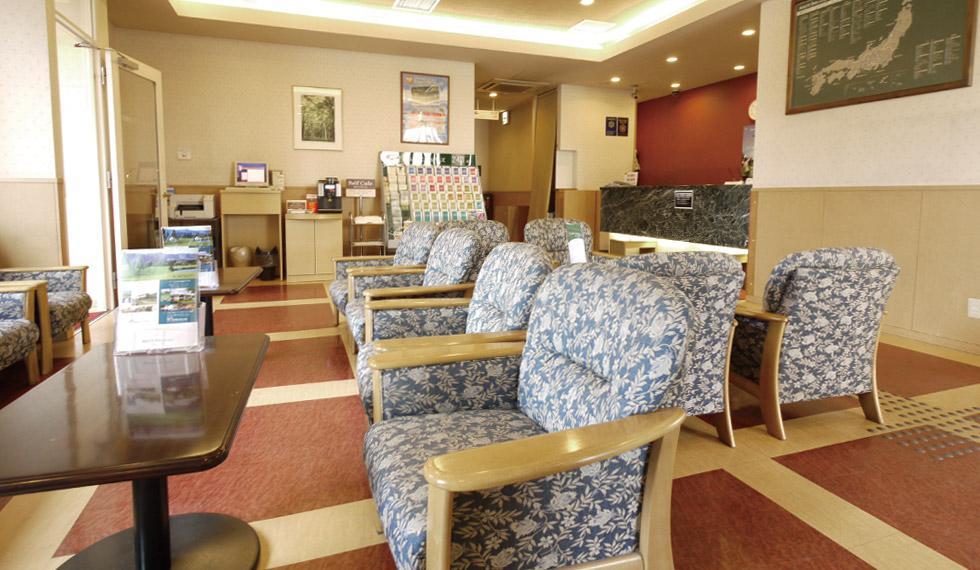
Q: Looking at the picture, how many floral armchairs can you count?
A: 10